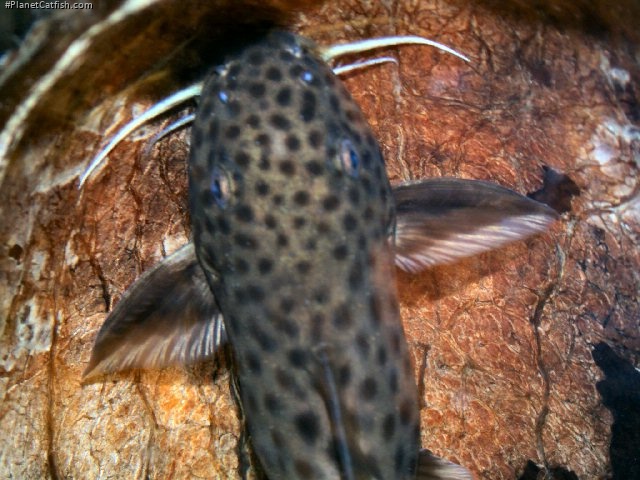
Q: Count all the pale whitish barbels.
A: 4